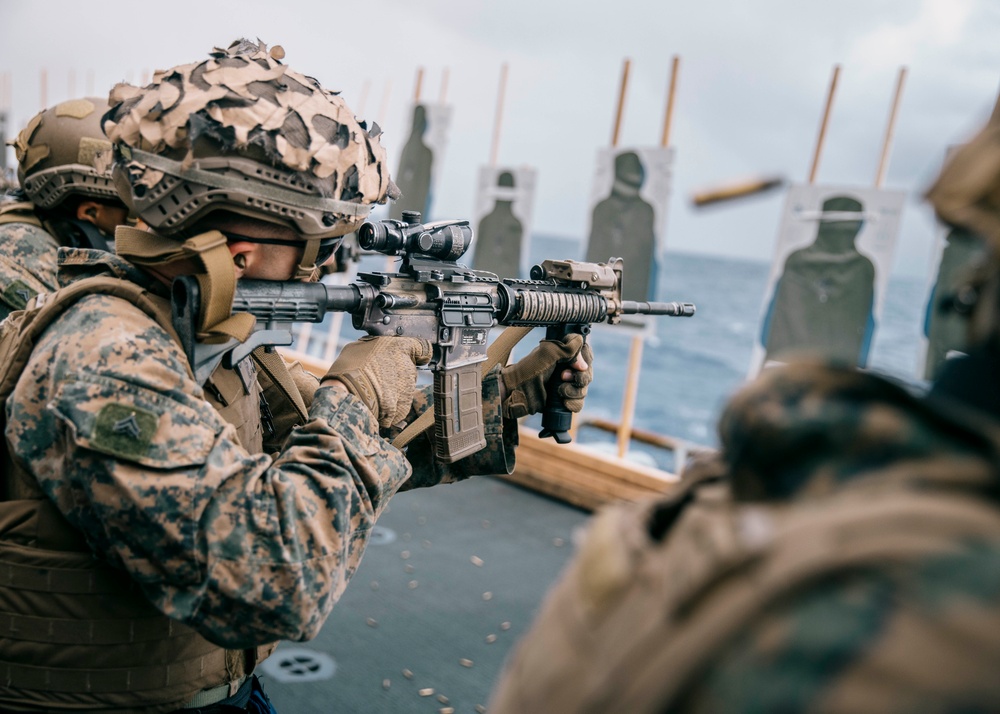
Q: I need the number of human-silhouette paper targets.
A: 5